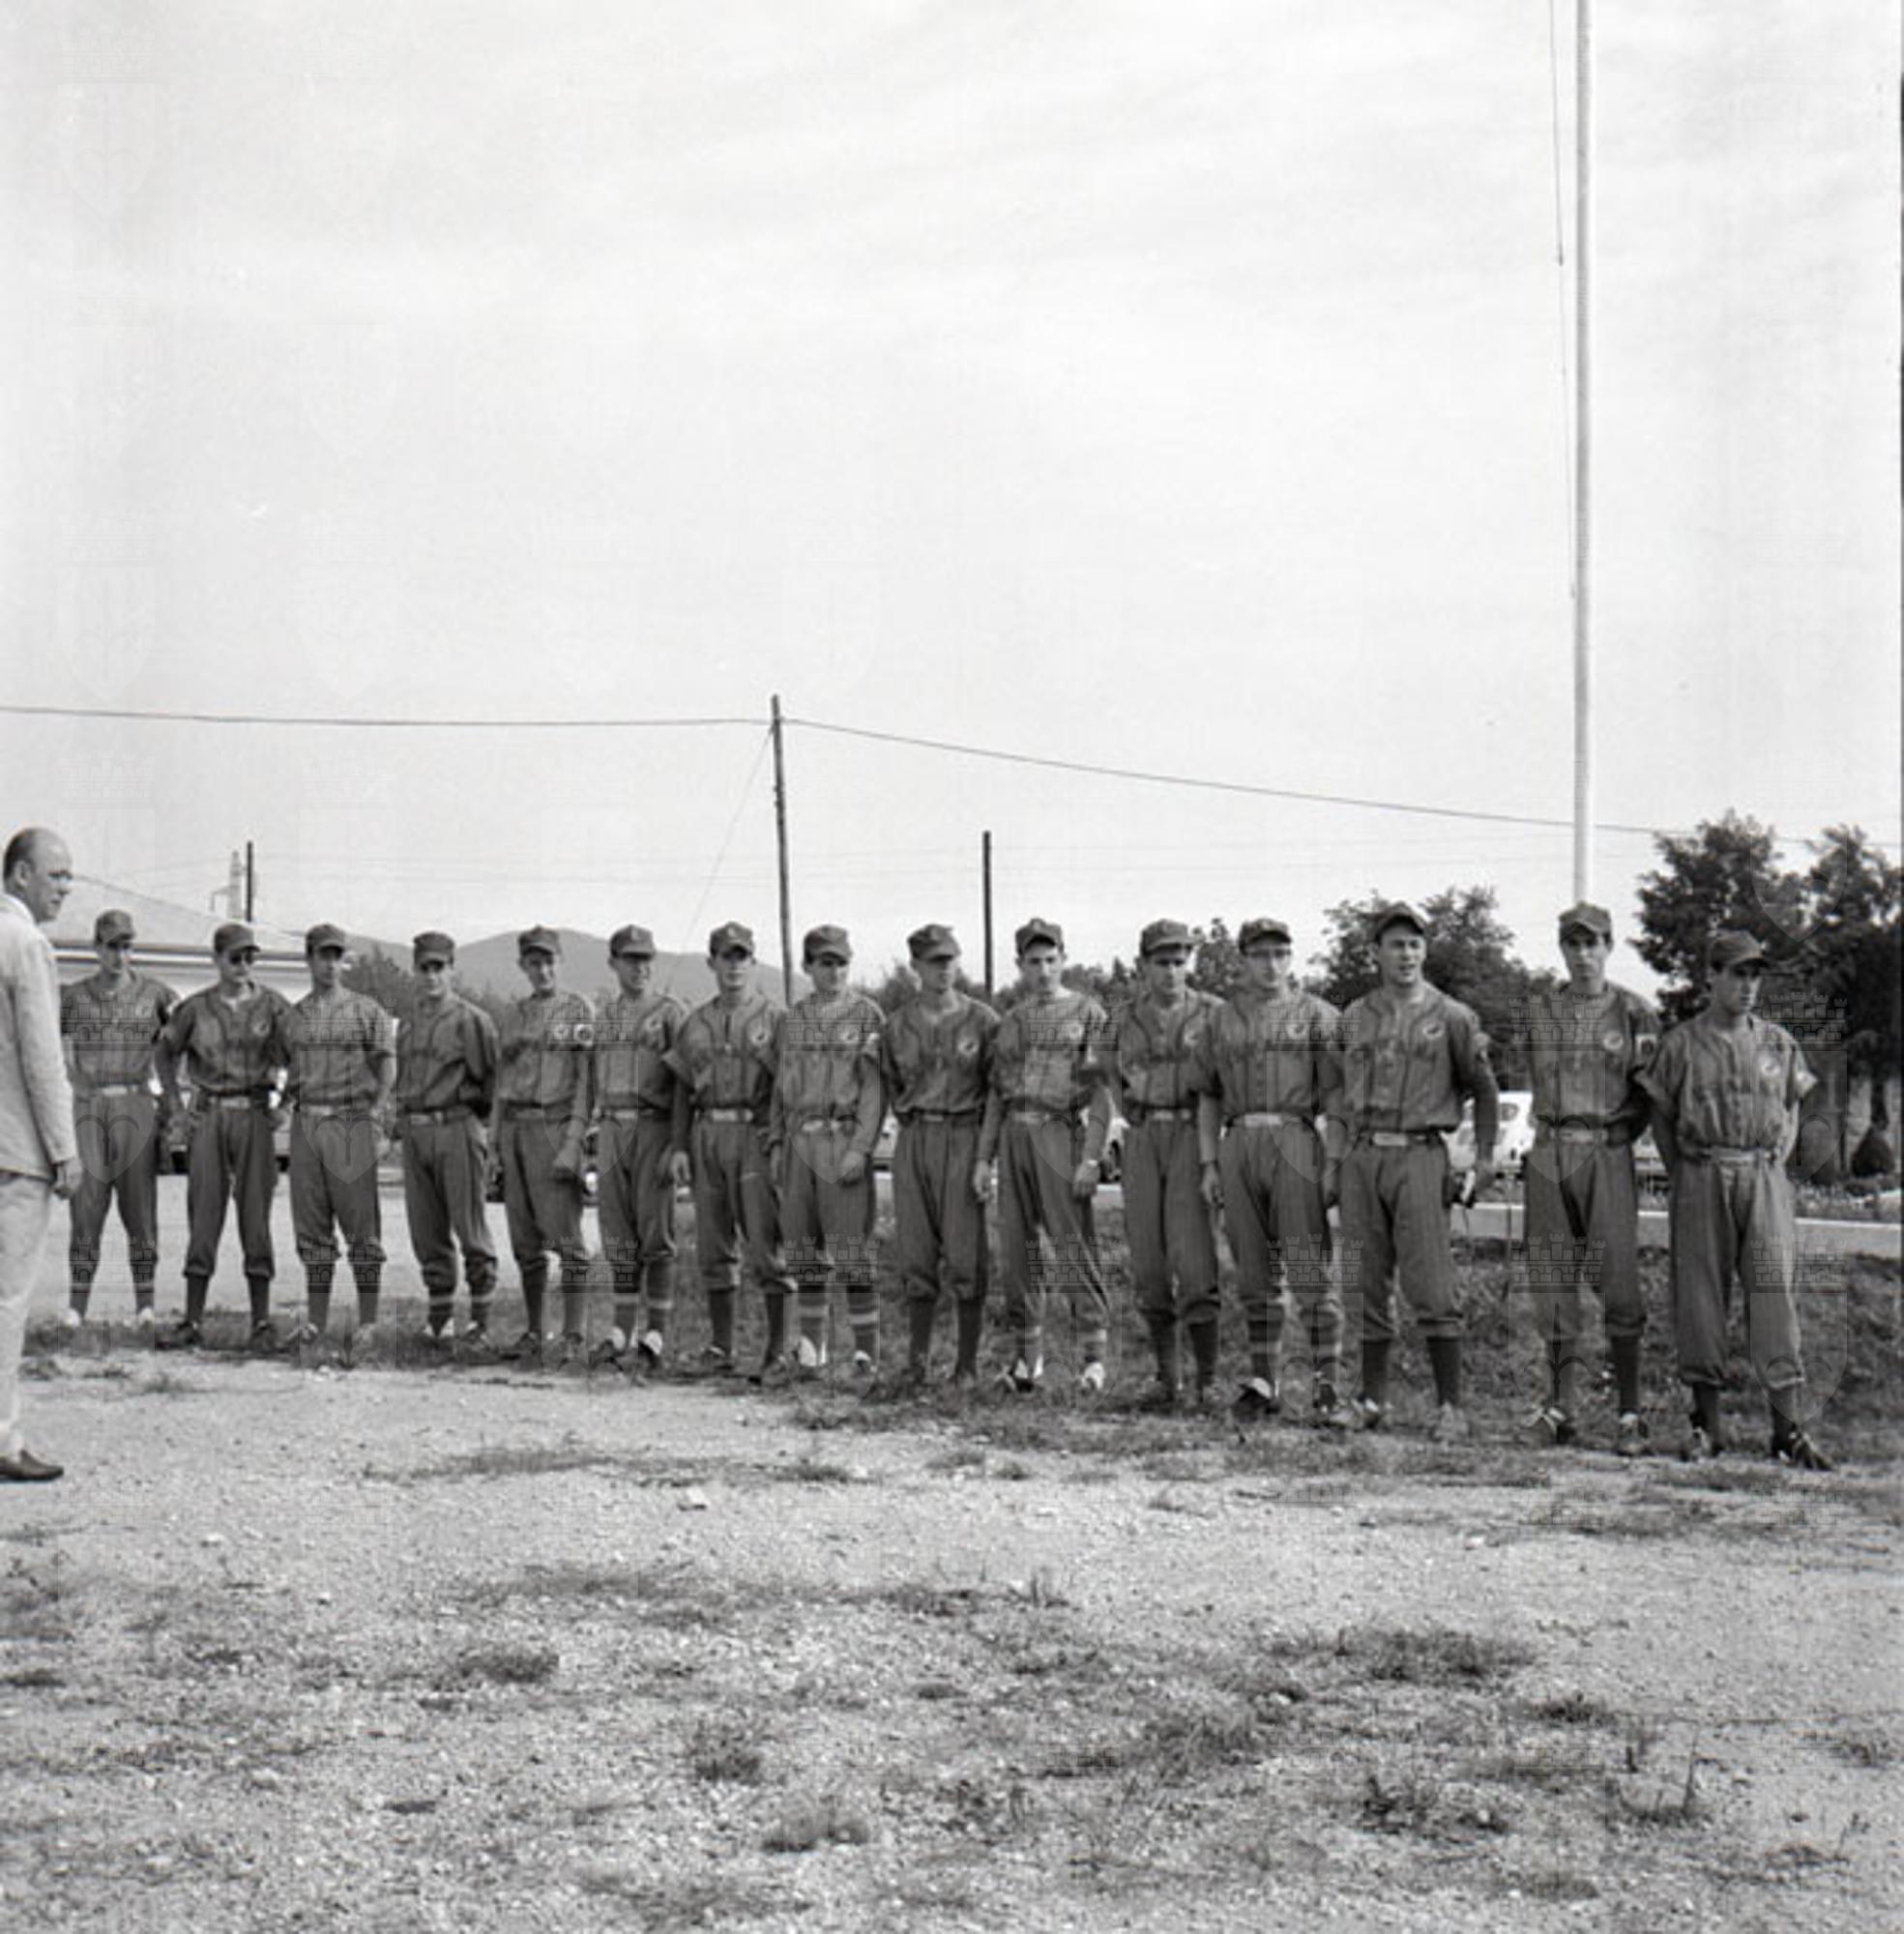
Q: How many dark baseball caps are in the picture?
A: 15